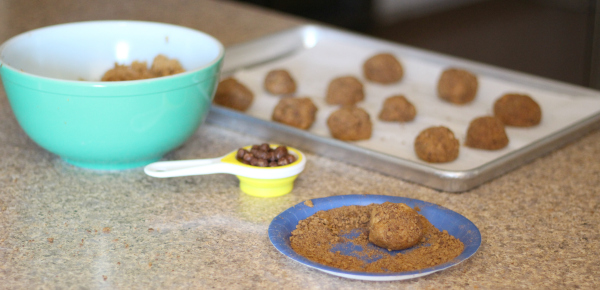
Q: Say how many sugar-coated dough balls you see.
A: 12